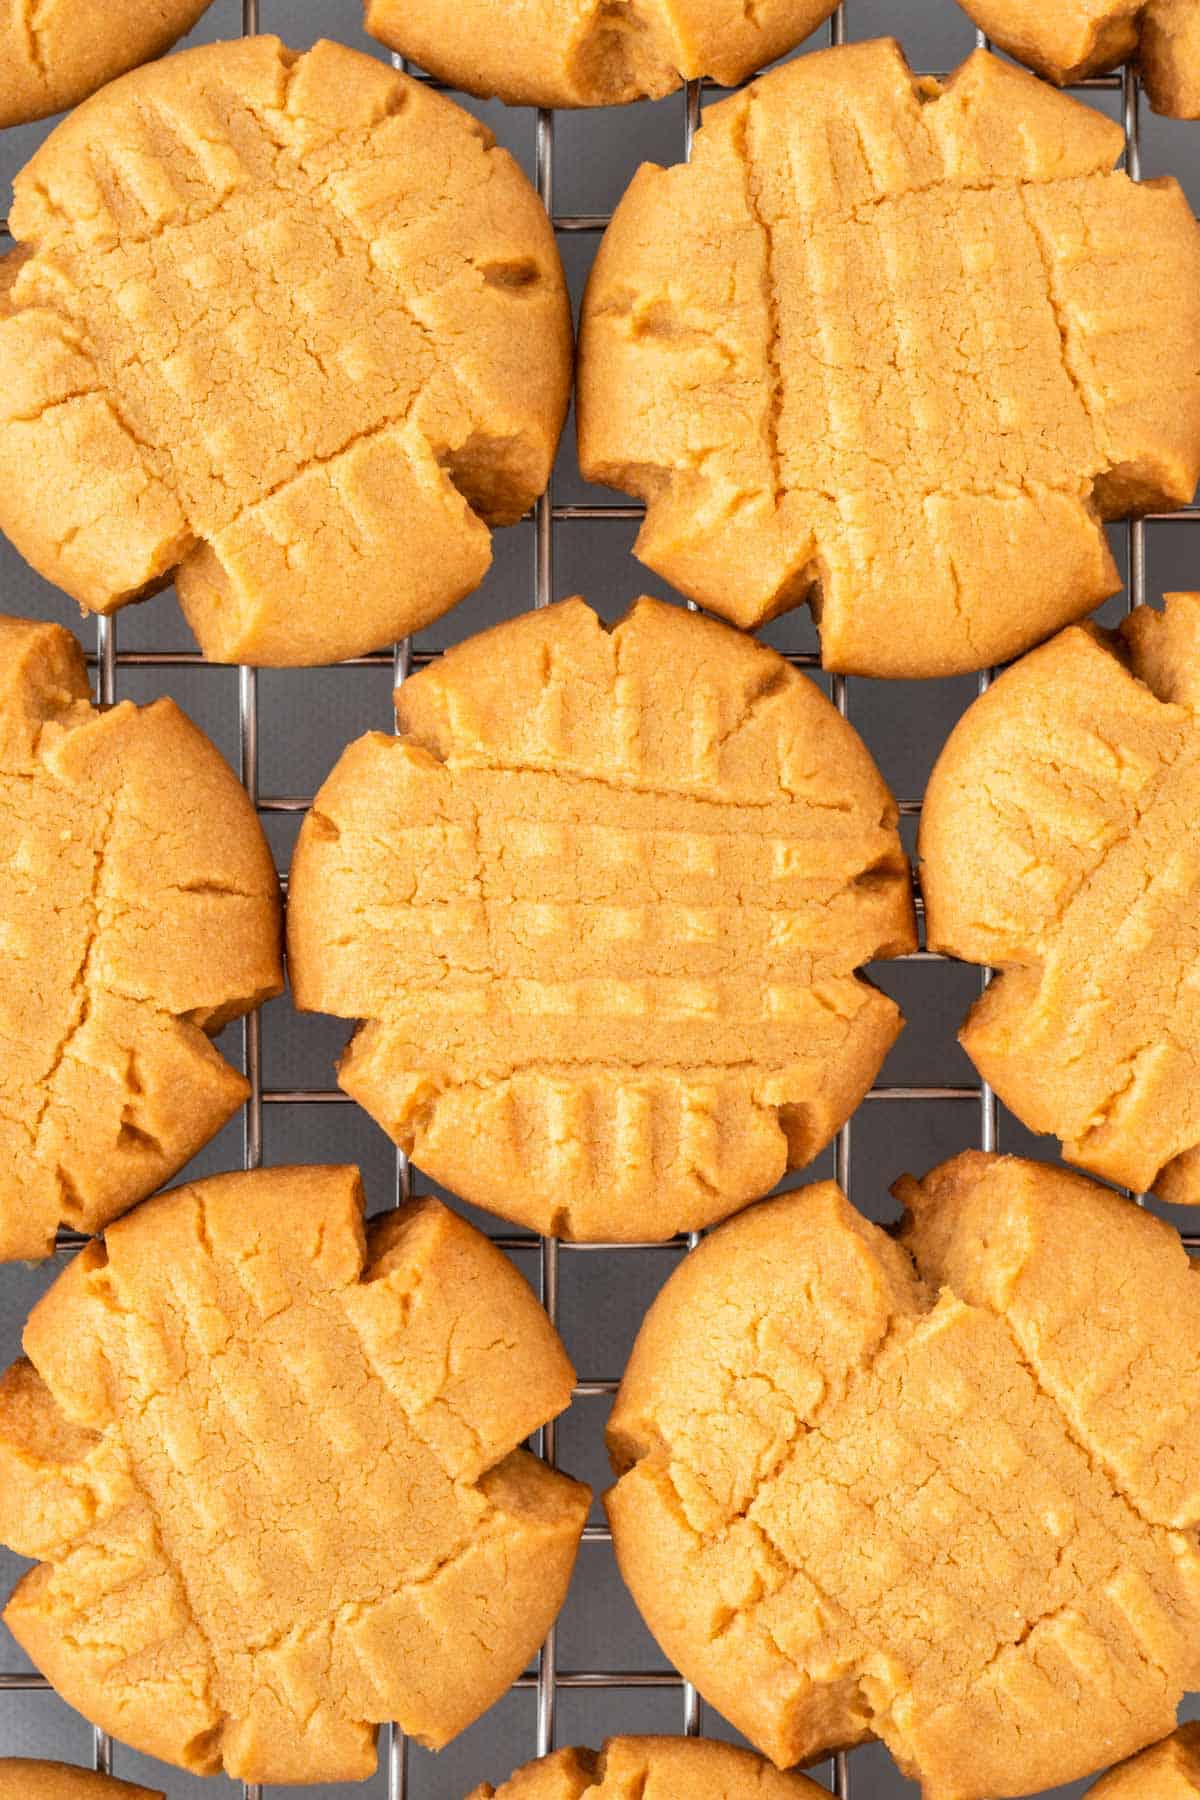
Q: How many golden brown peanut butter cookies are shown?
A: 13